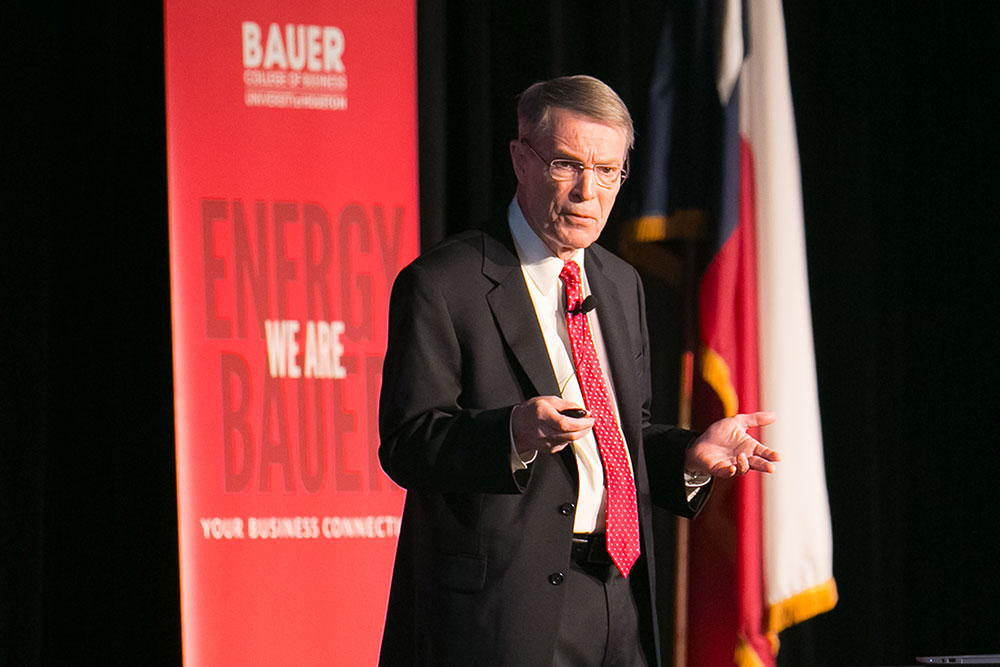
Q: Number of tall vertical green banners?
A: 0